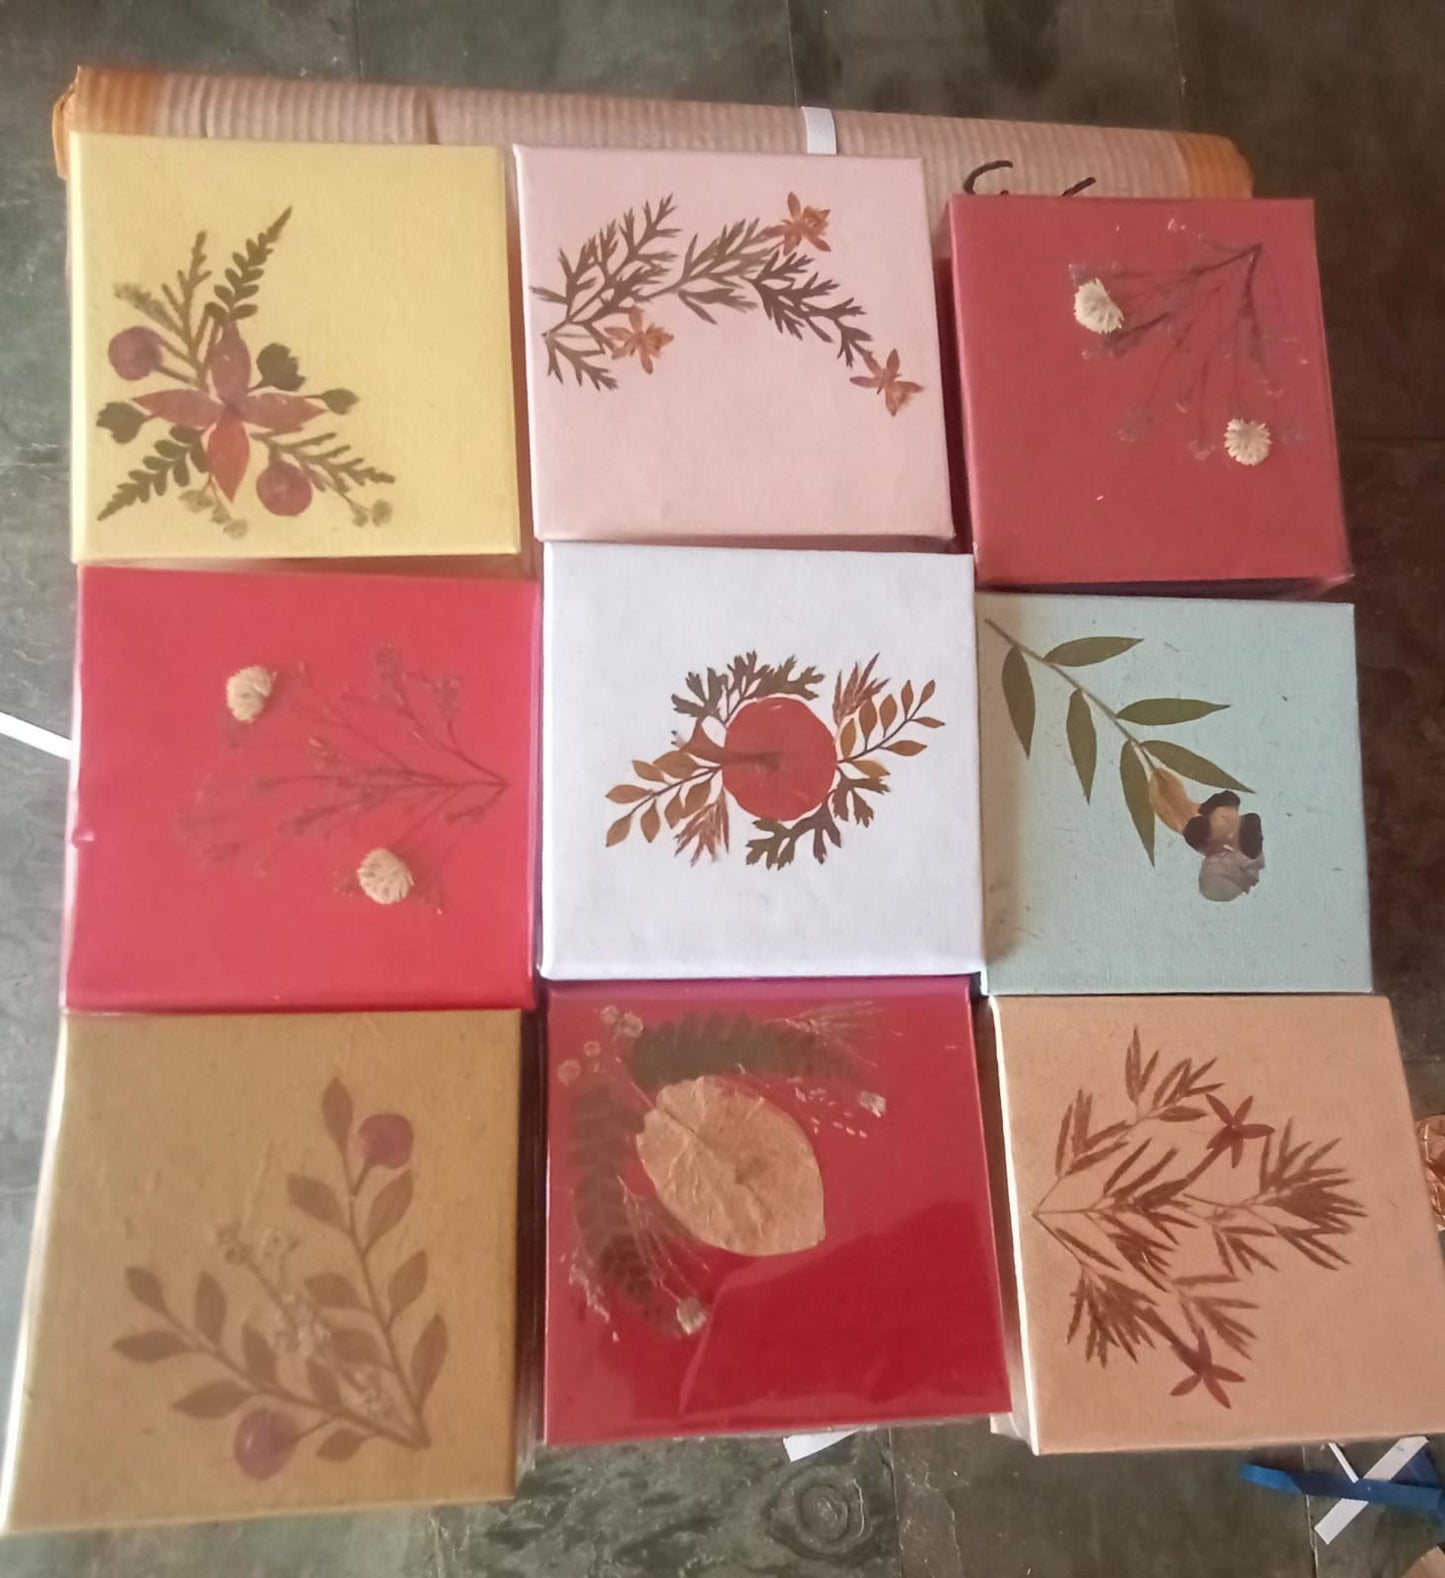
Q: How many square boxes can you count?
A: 9